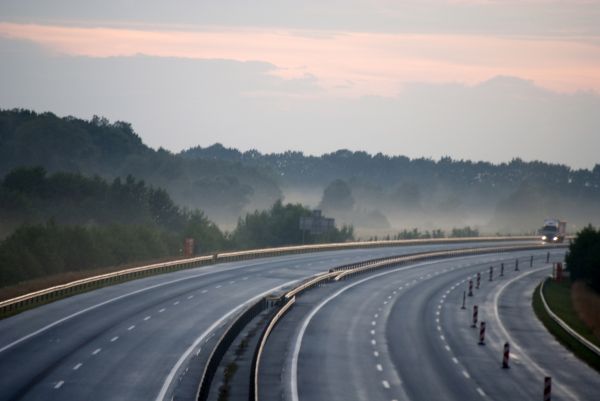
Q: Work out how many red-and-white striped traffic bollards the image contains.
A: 12